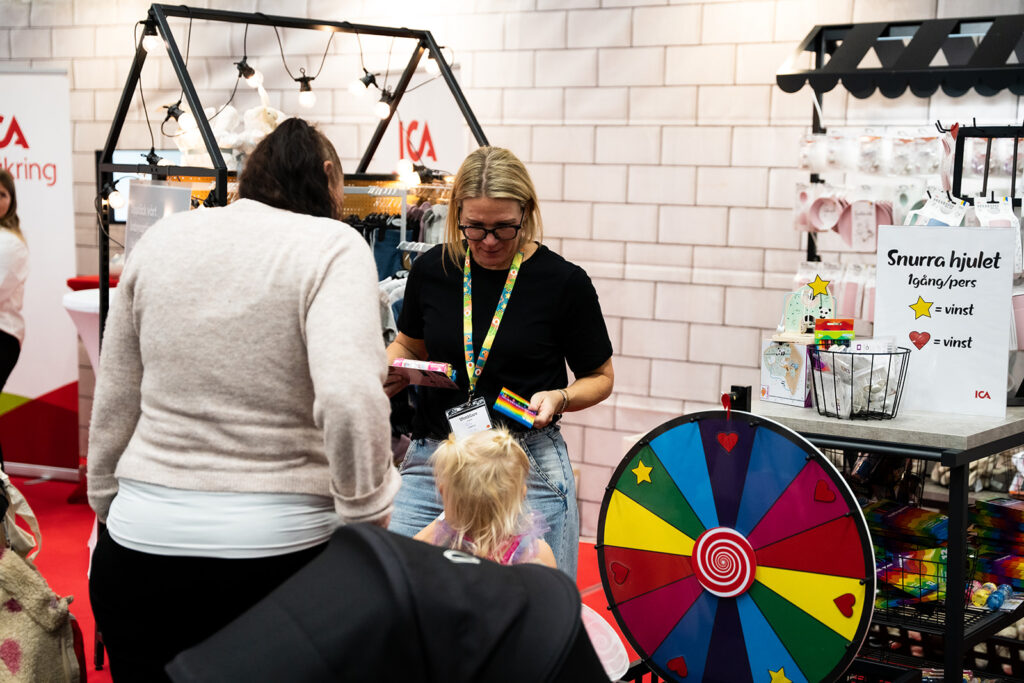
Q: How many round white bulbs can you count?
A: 11